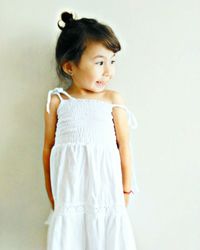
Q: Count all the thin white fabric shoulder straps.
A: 2